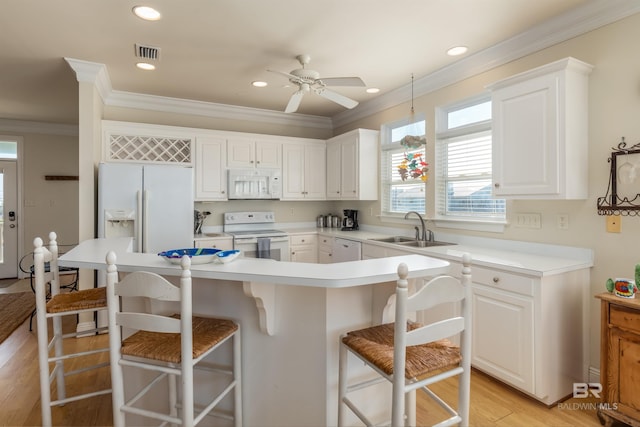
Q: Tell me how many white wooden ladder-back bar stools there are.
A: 3